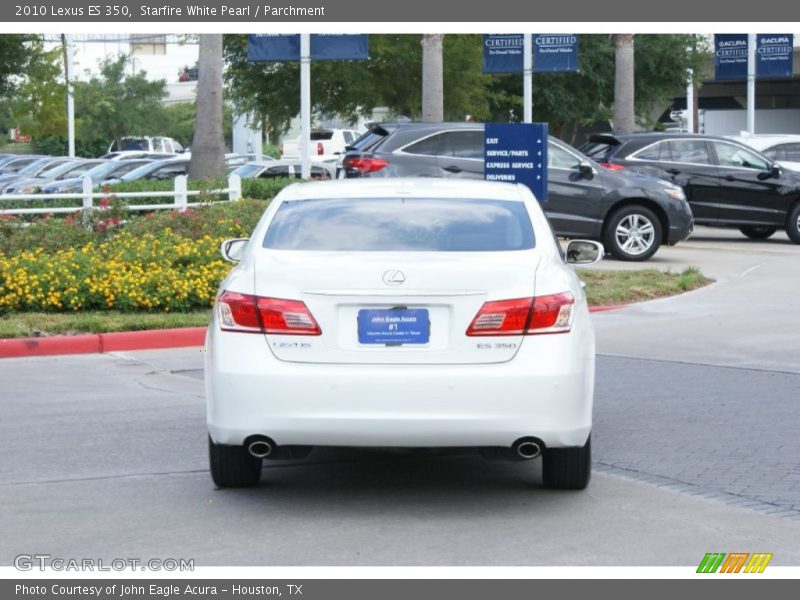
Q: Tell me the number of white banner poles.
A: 3